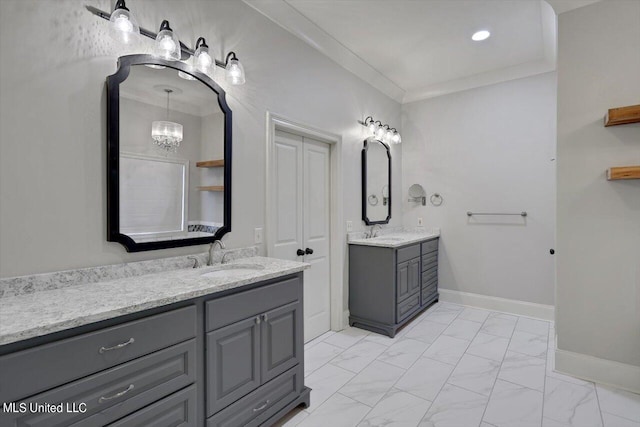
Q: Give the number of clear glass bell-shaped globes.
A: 8